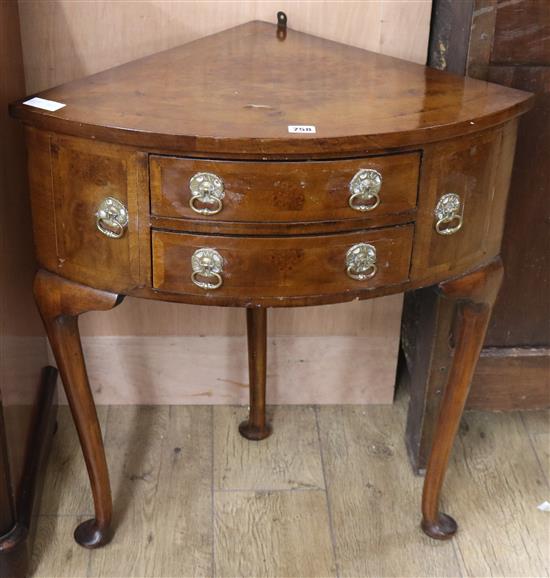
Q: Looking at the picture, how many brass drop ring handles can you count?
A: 6